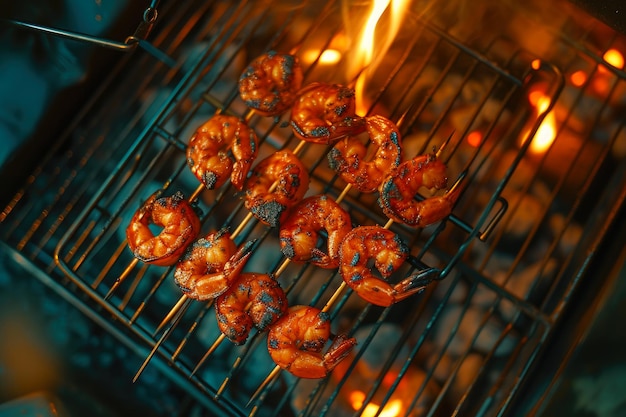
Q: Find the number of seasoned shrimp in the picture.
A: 12